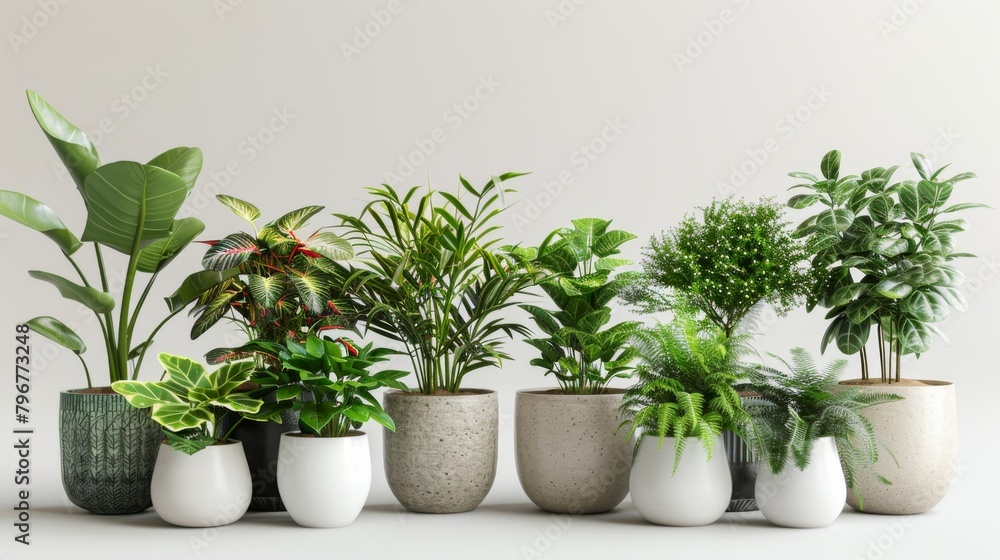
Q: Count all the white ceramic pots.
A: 4